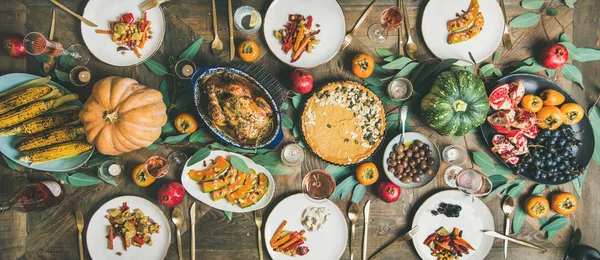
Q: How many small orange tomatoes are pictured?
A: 11